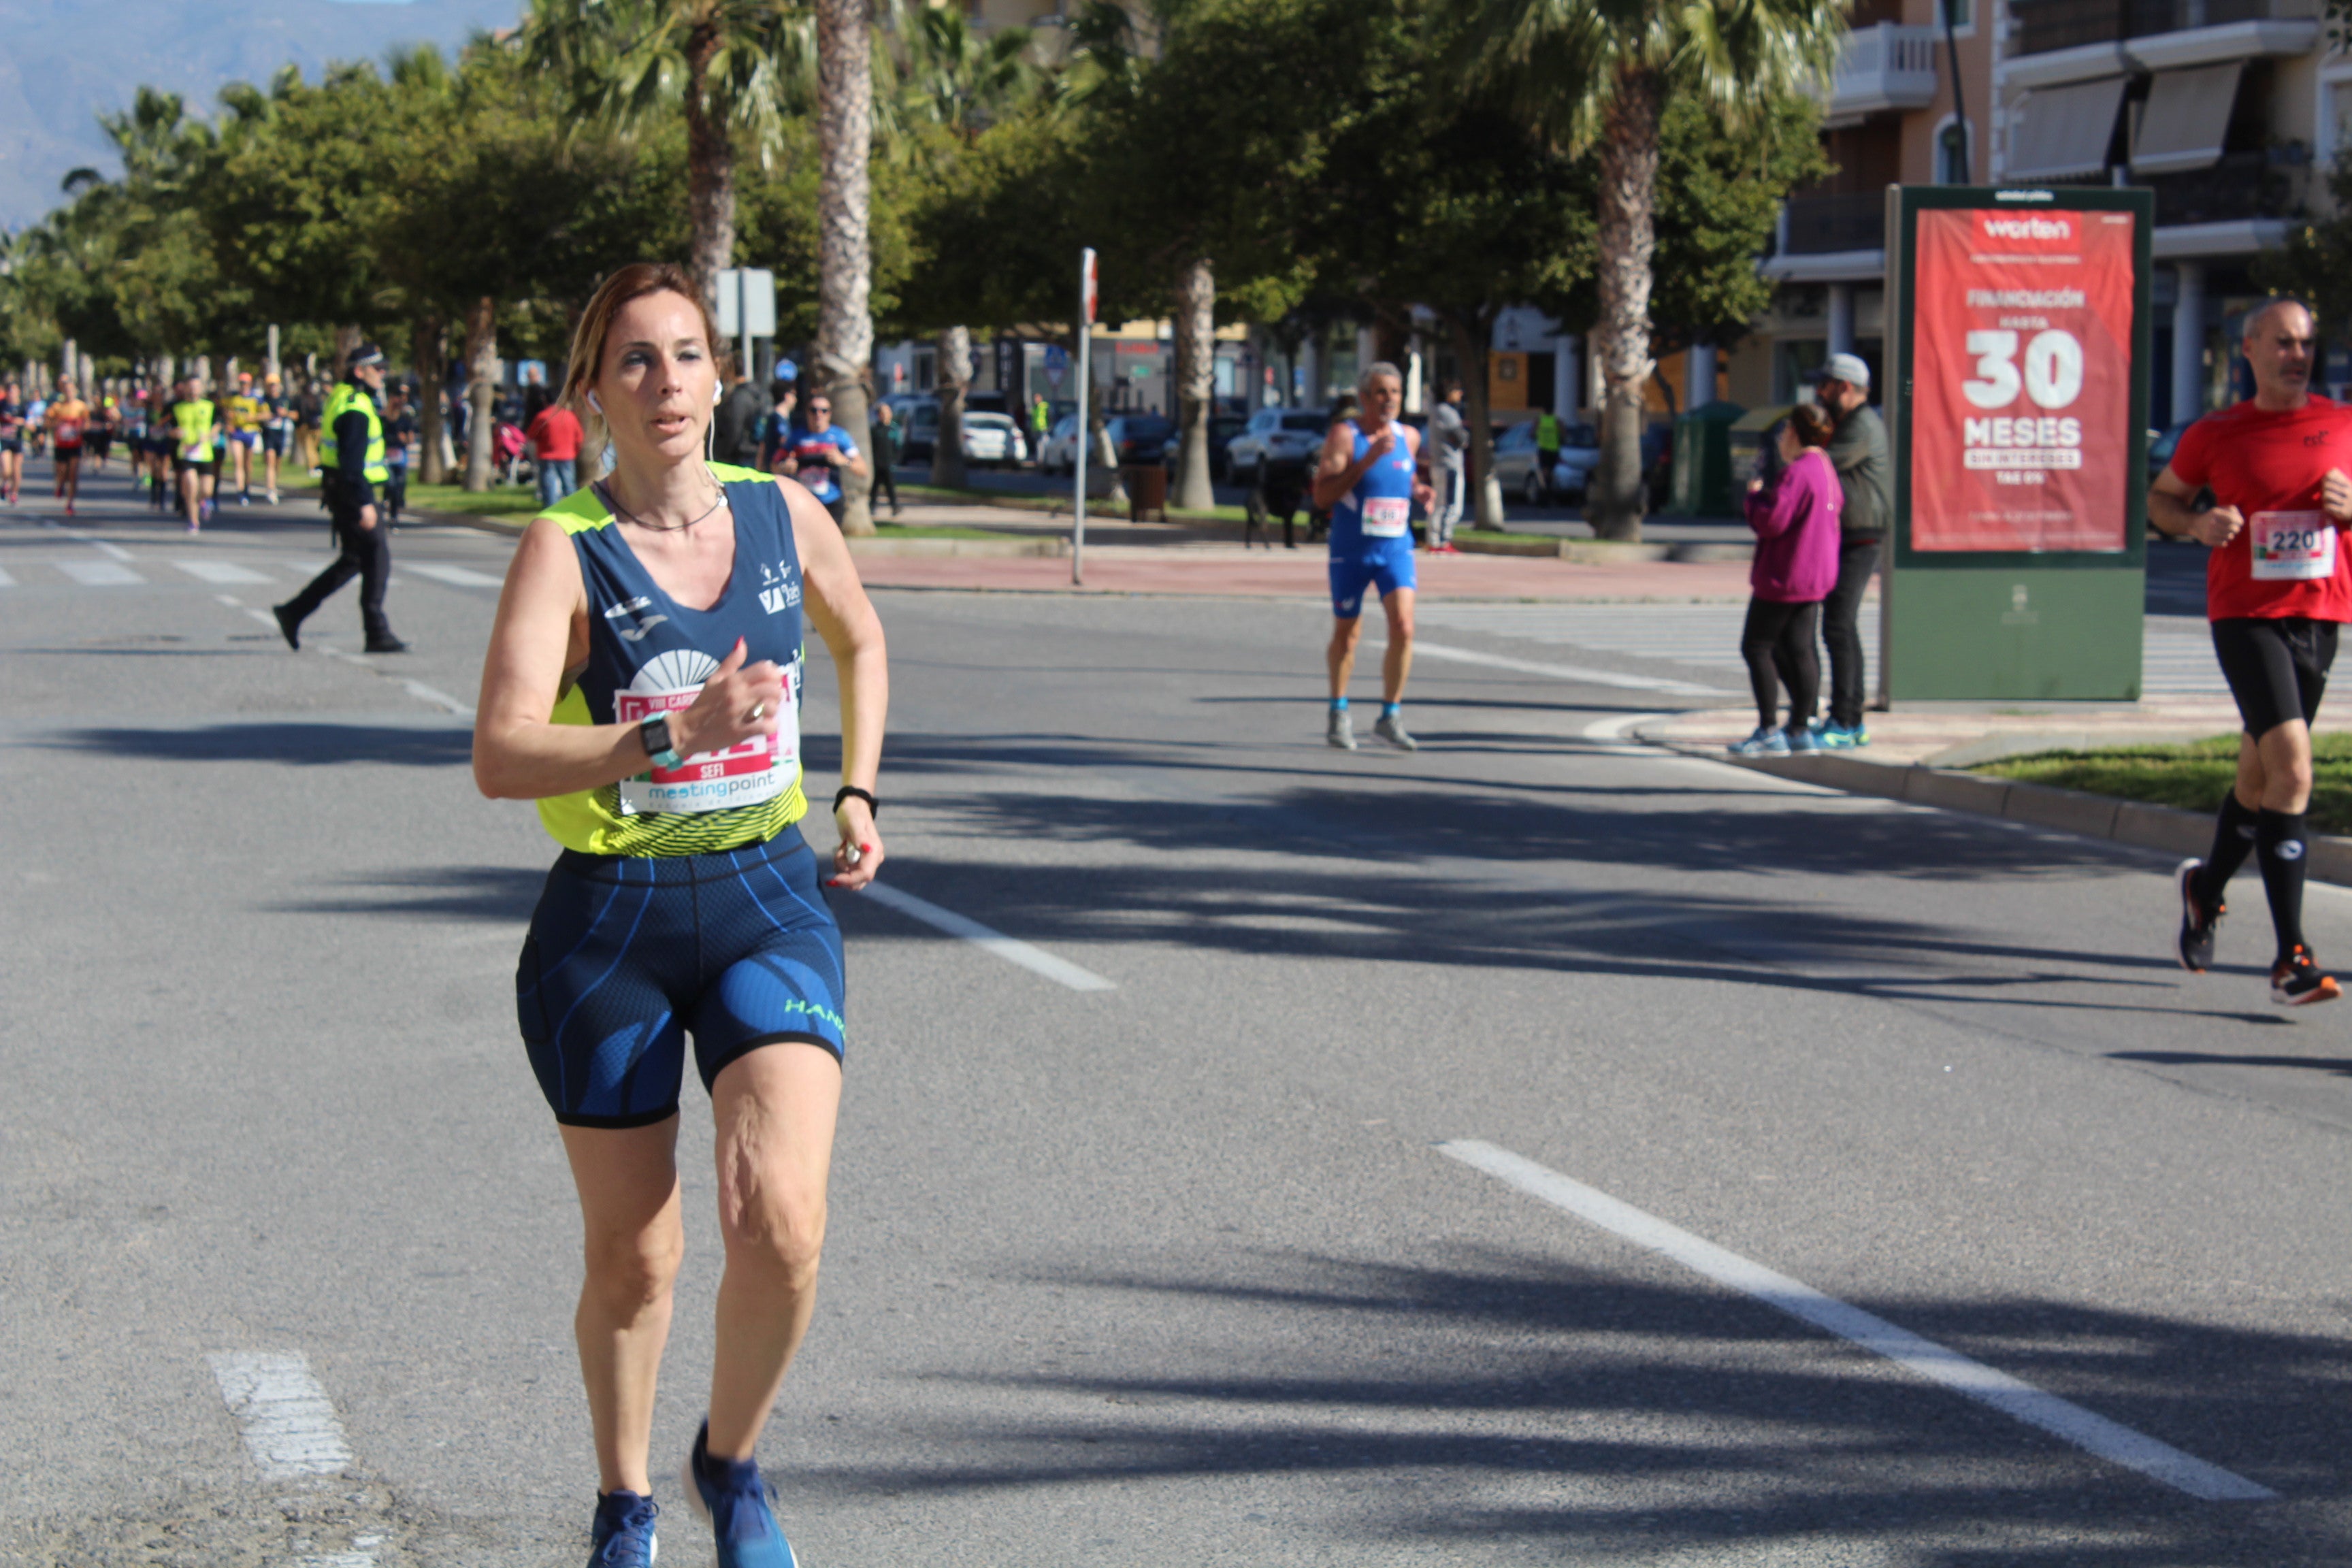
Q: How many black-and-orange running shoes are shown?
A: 2